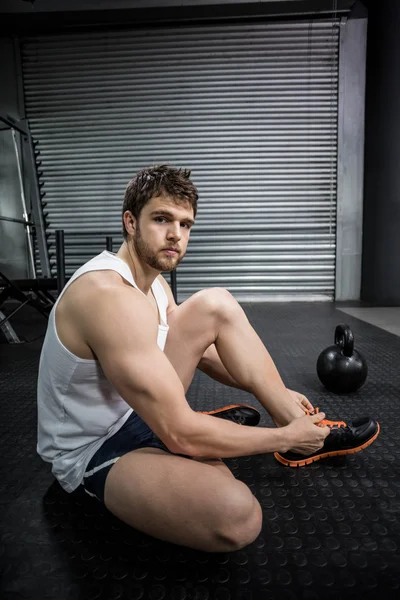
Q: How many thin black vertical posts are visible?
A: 3